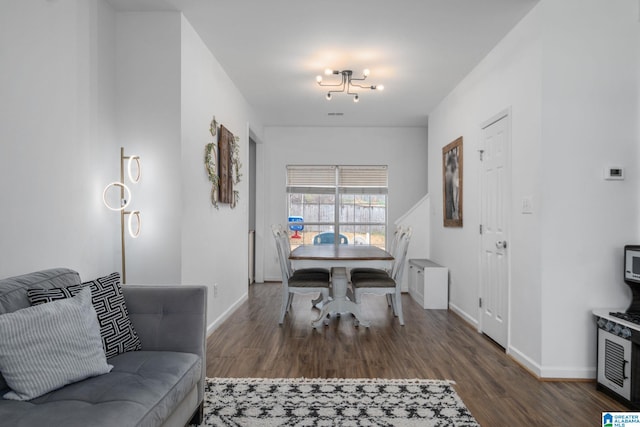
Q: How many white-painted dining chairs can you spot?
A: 4